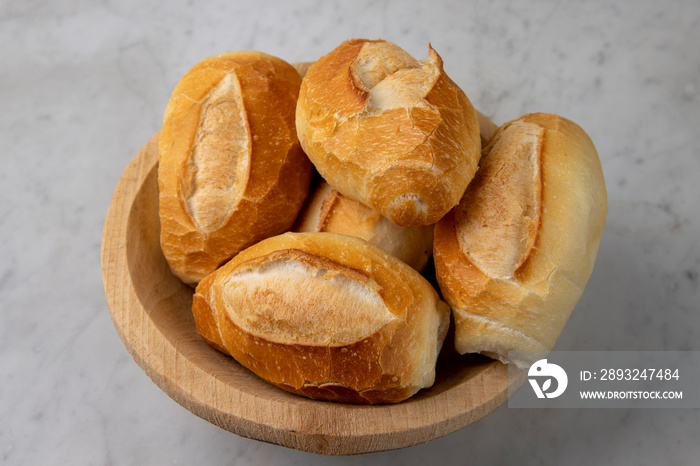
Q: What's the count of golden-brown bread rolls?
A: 5